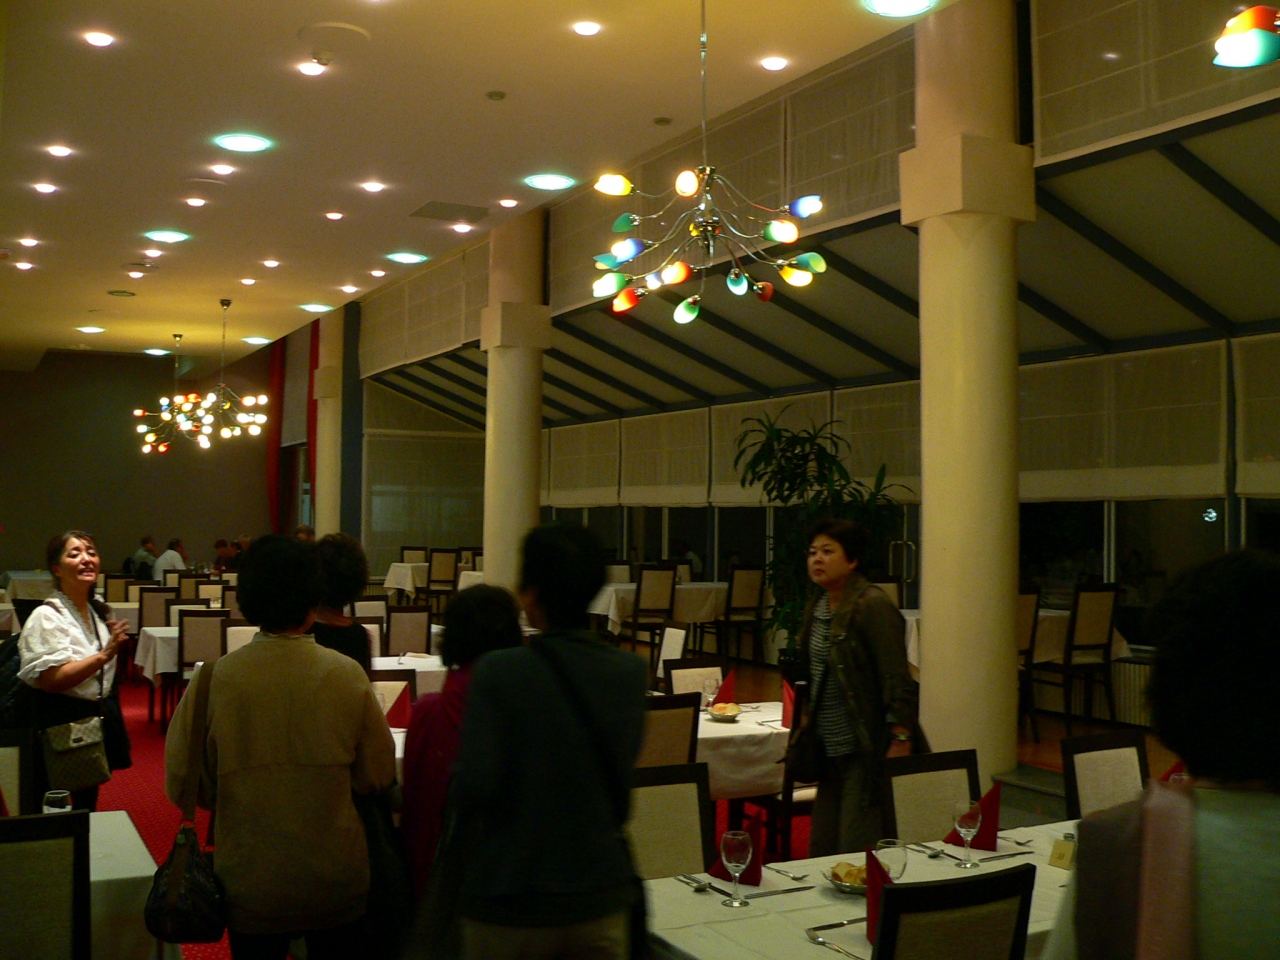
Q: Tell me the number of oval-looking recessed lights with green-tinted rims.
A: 9